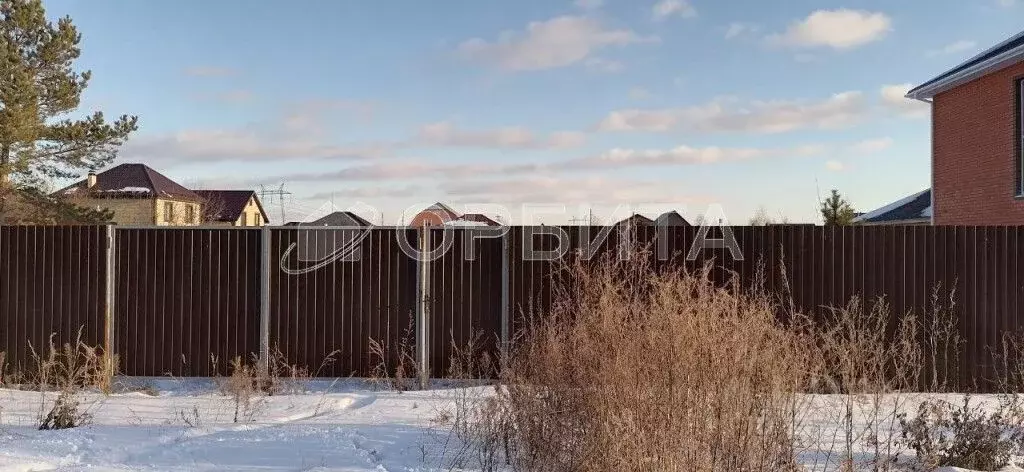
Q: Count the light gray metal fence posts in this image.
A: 4